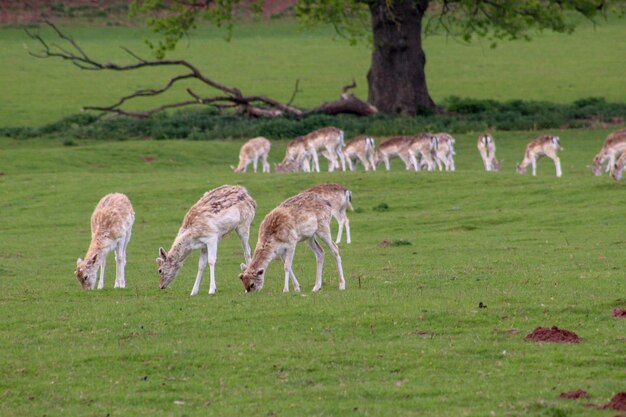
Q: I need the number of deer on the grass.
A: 15